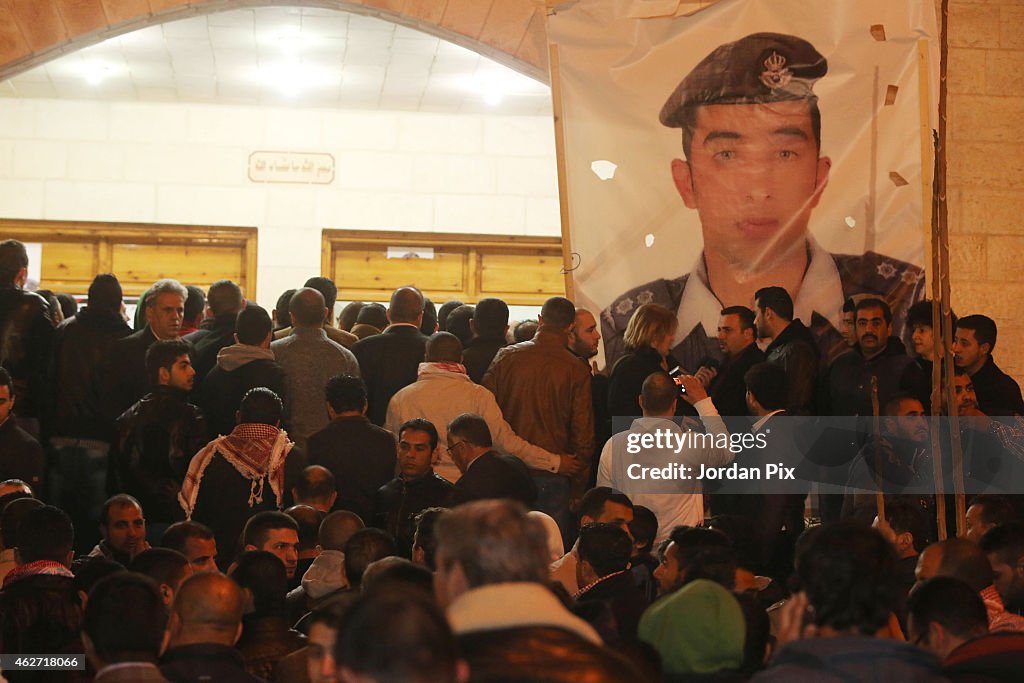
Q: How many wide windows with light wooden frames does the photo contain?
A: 2